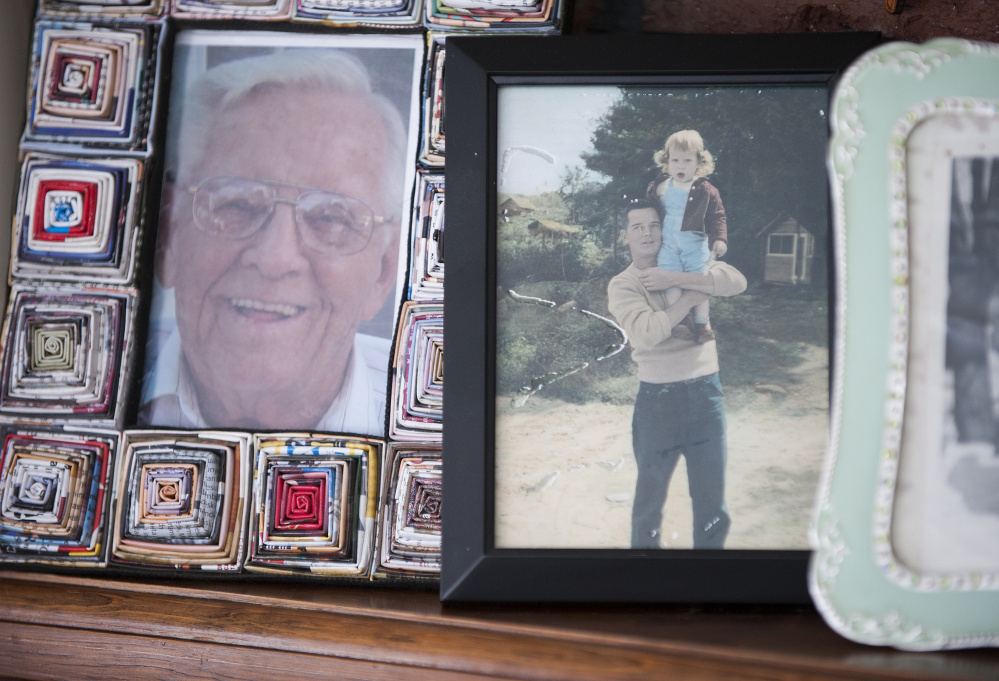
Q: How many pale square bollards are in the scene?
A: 0